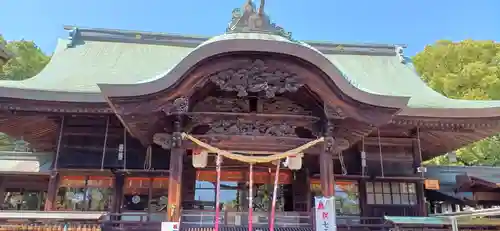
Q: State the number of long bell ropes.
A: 3